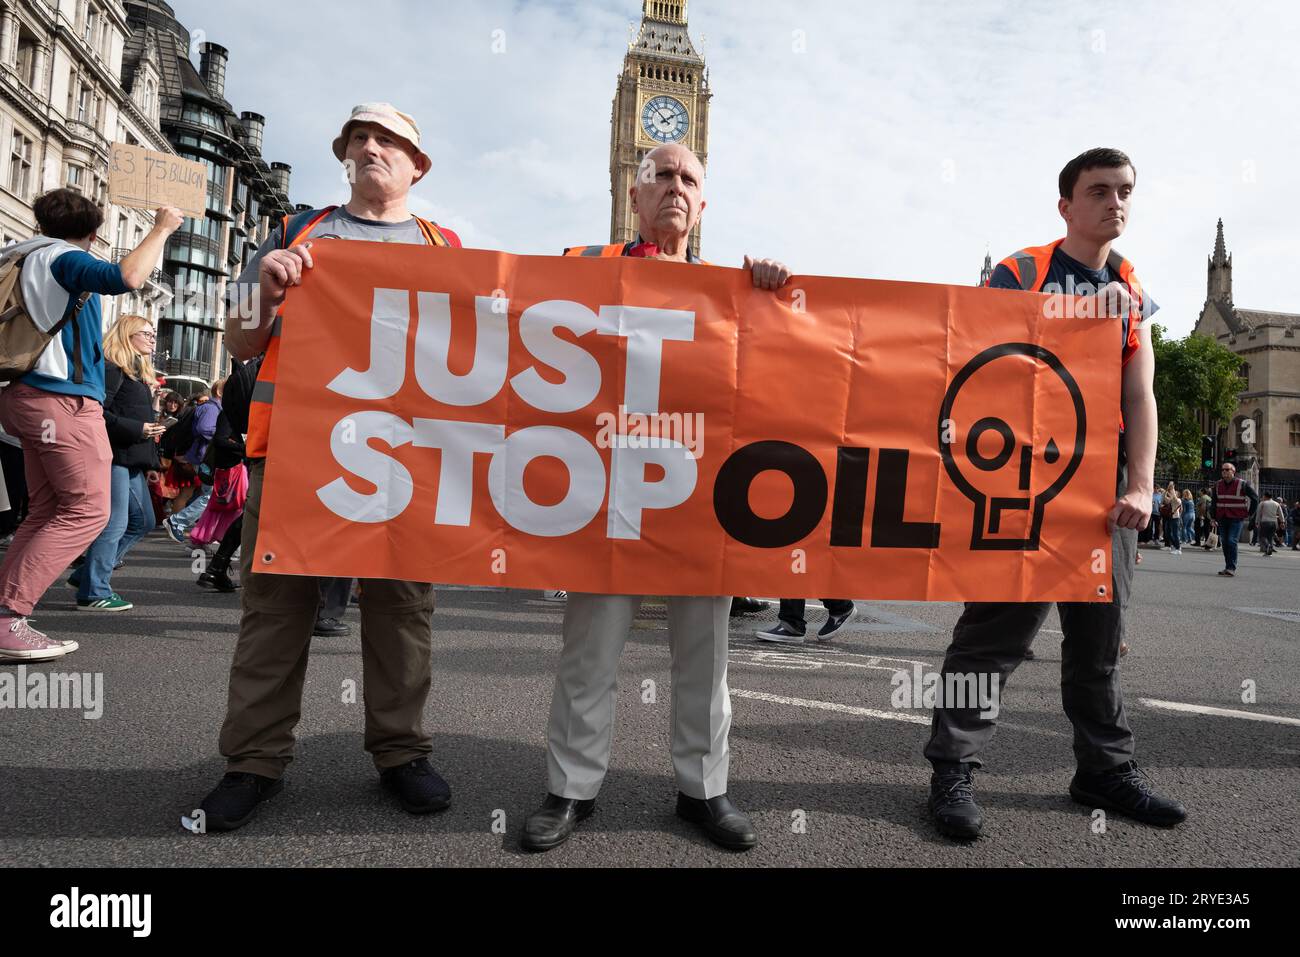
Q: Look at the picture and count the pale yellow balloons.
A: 0